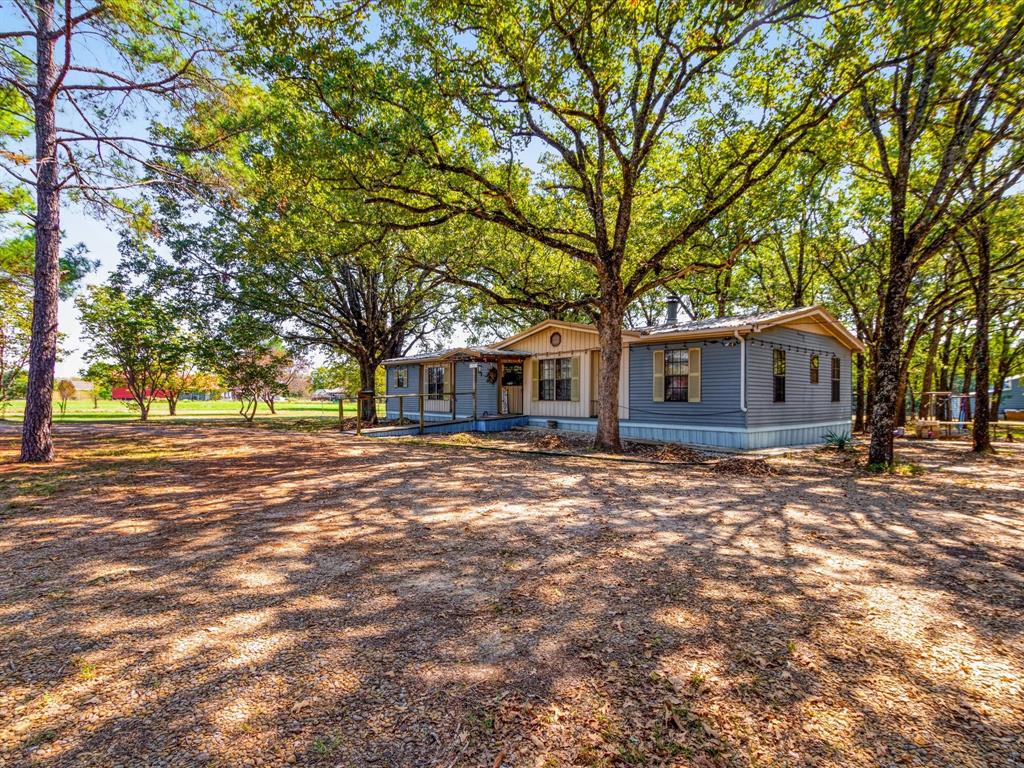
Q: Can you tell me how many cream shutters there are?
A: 8